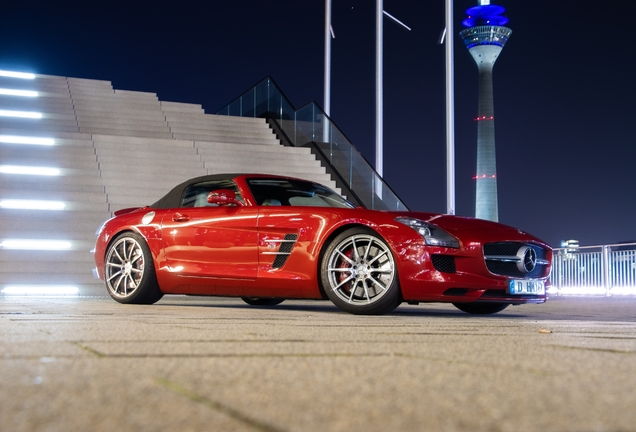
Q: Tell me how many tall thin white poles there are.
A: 3